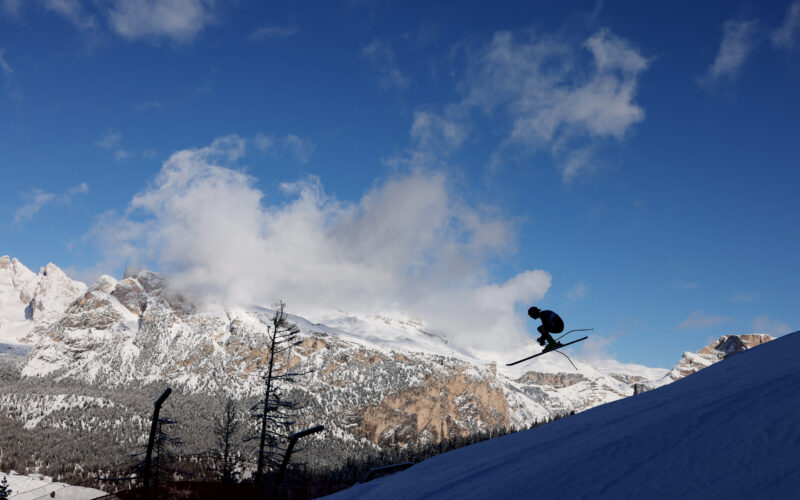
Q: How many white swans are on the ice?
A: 0